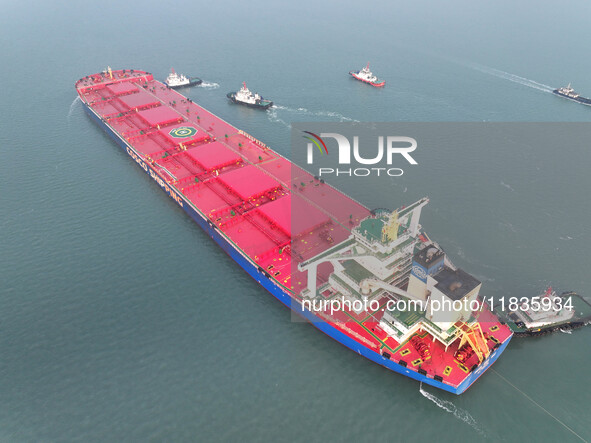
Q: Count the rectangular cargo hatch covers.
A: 7